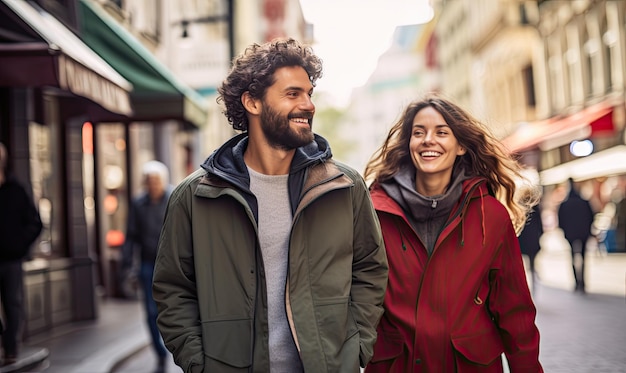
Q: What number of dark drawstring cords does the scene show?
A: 2